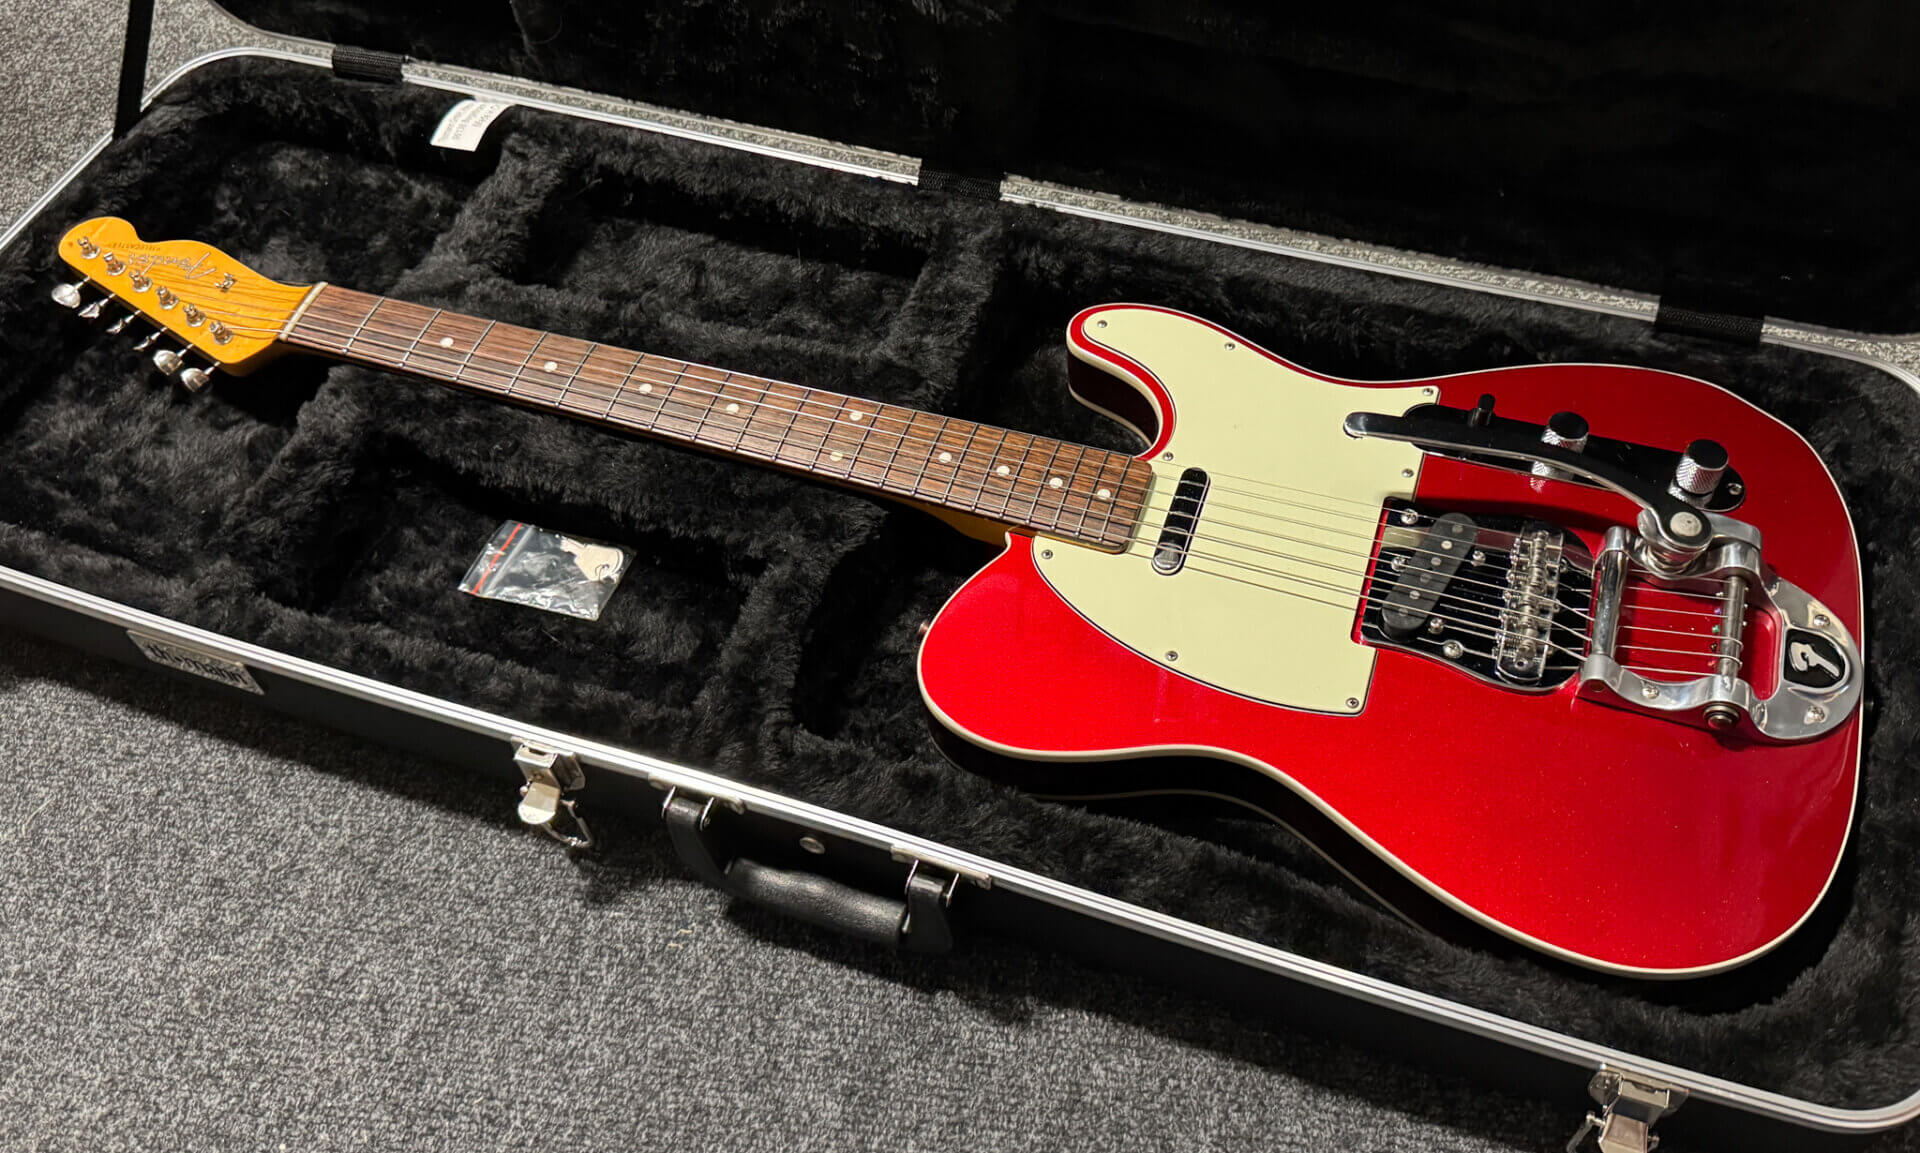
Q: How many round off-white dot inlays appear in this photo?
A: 10